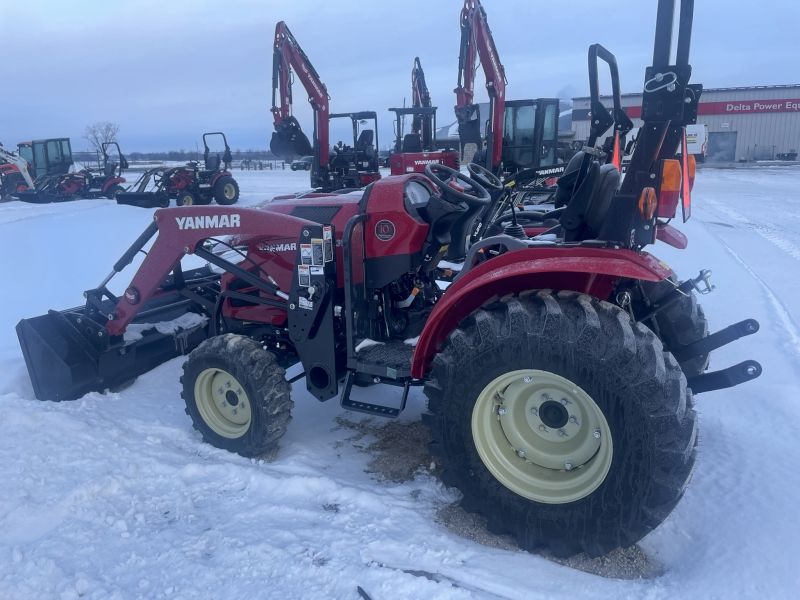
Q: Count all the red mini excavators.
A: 3